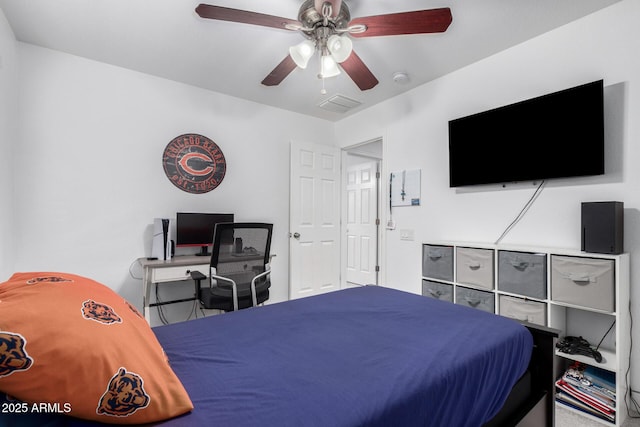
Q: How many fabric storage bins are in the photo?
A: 7